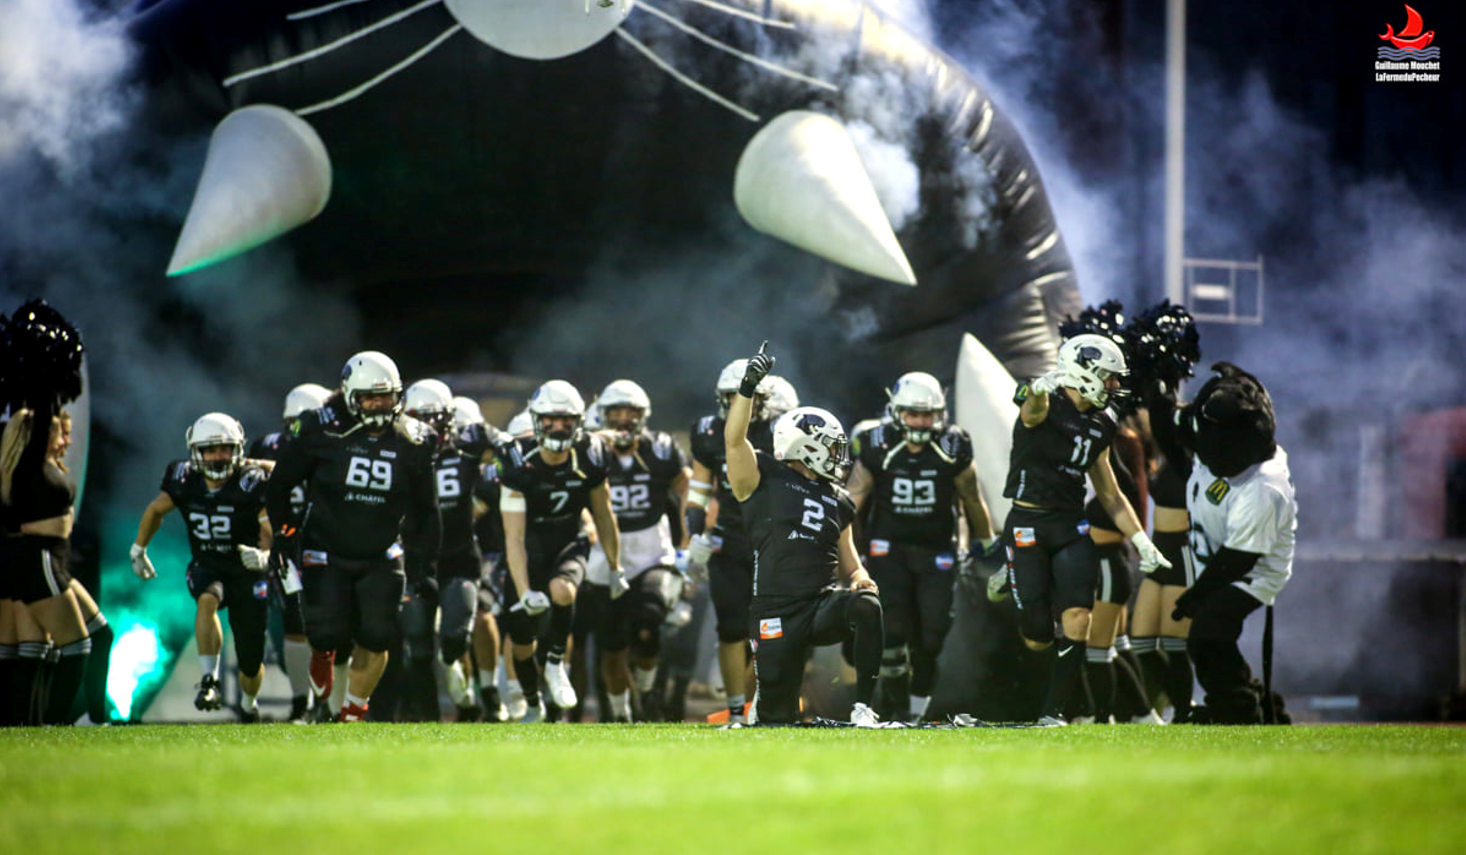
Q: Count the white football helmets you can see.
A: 14